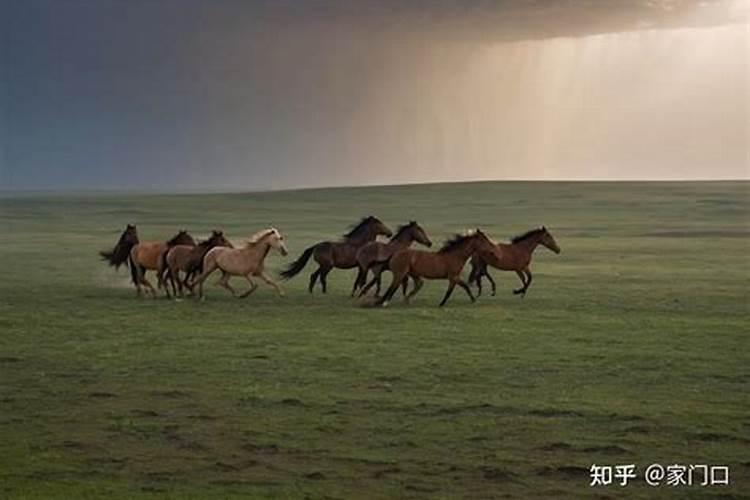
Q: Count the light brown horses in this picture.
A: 1